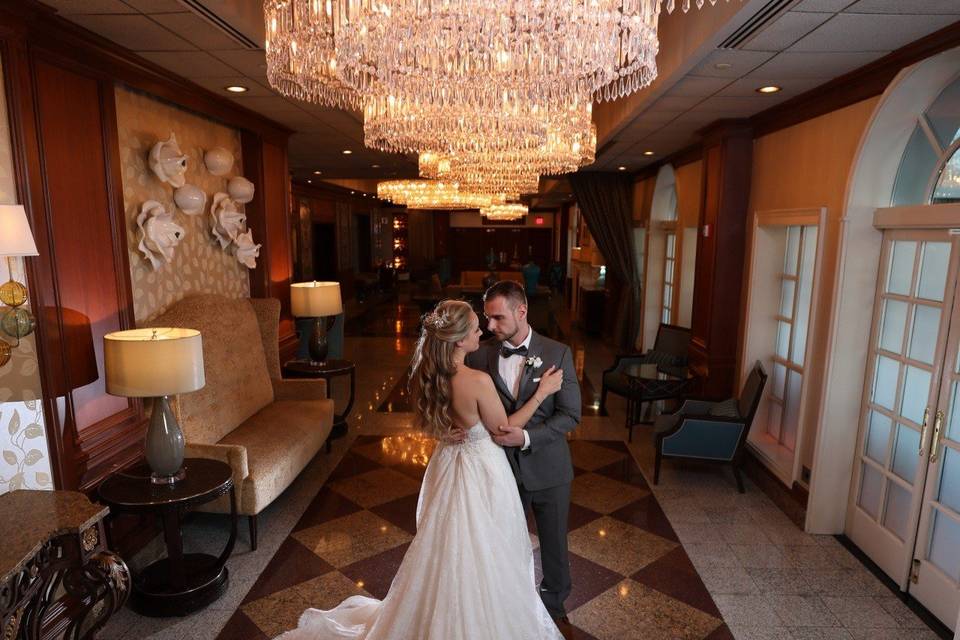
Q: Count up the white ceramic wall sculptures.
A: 7